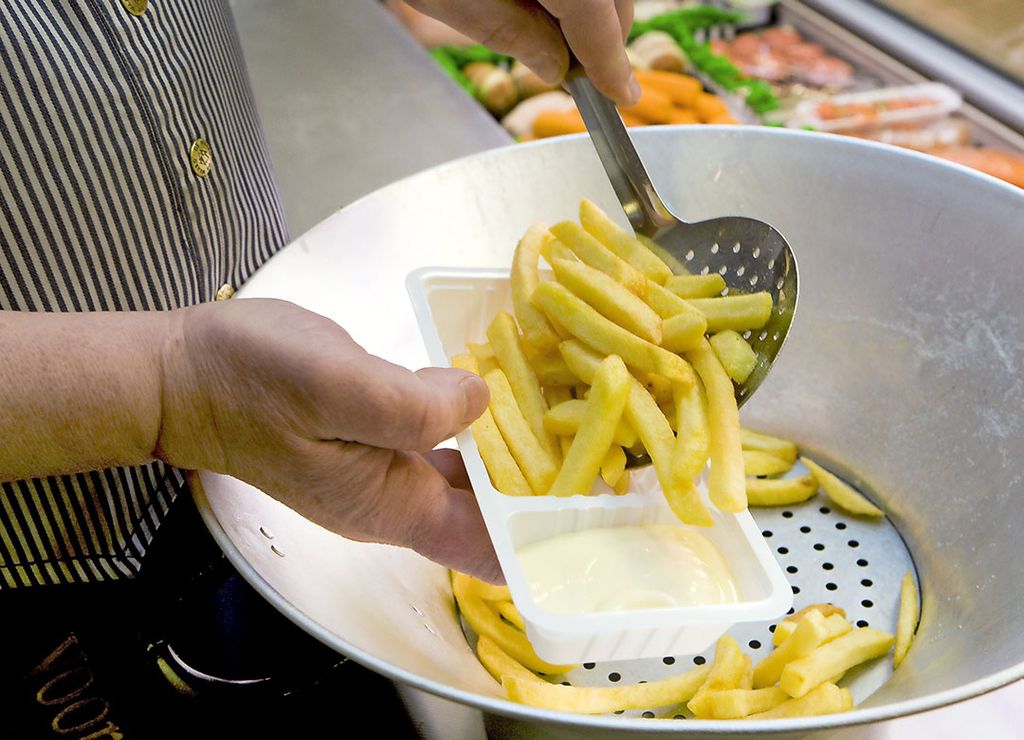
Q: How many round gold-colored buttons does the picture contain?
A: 3